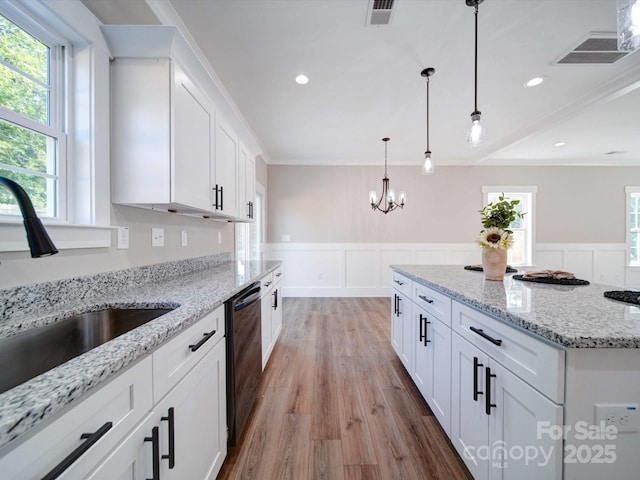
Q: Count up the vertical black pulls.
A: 14